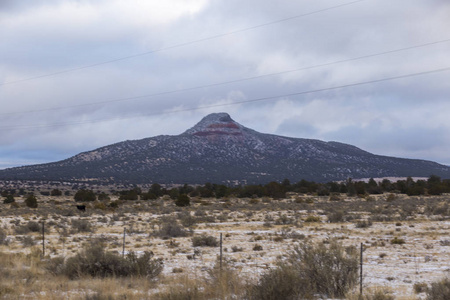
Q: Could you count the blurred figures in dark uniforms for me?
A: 0